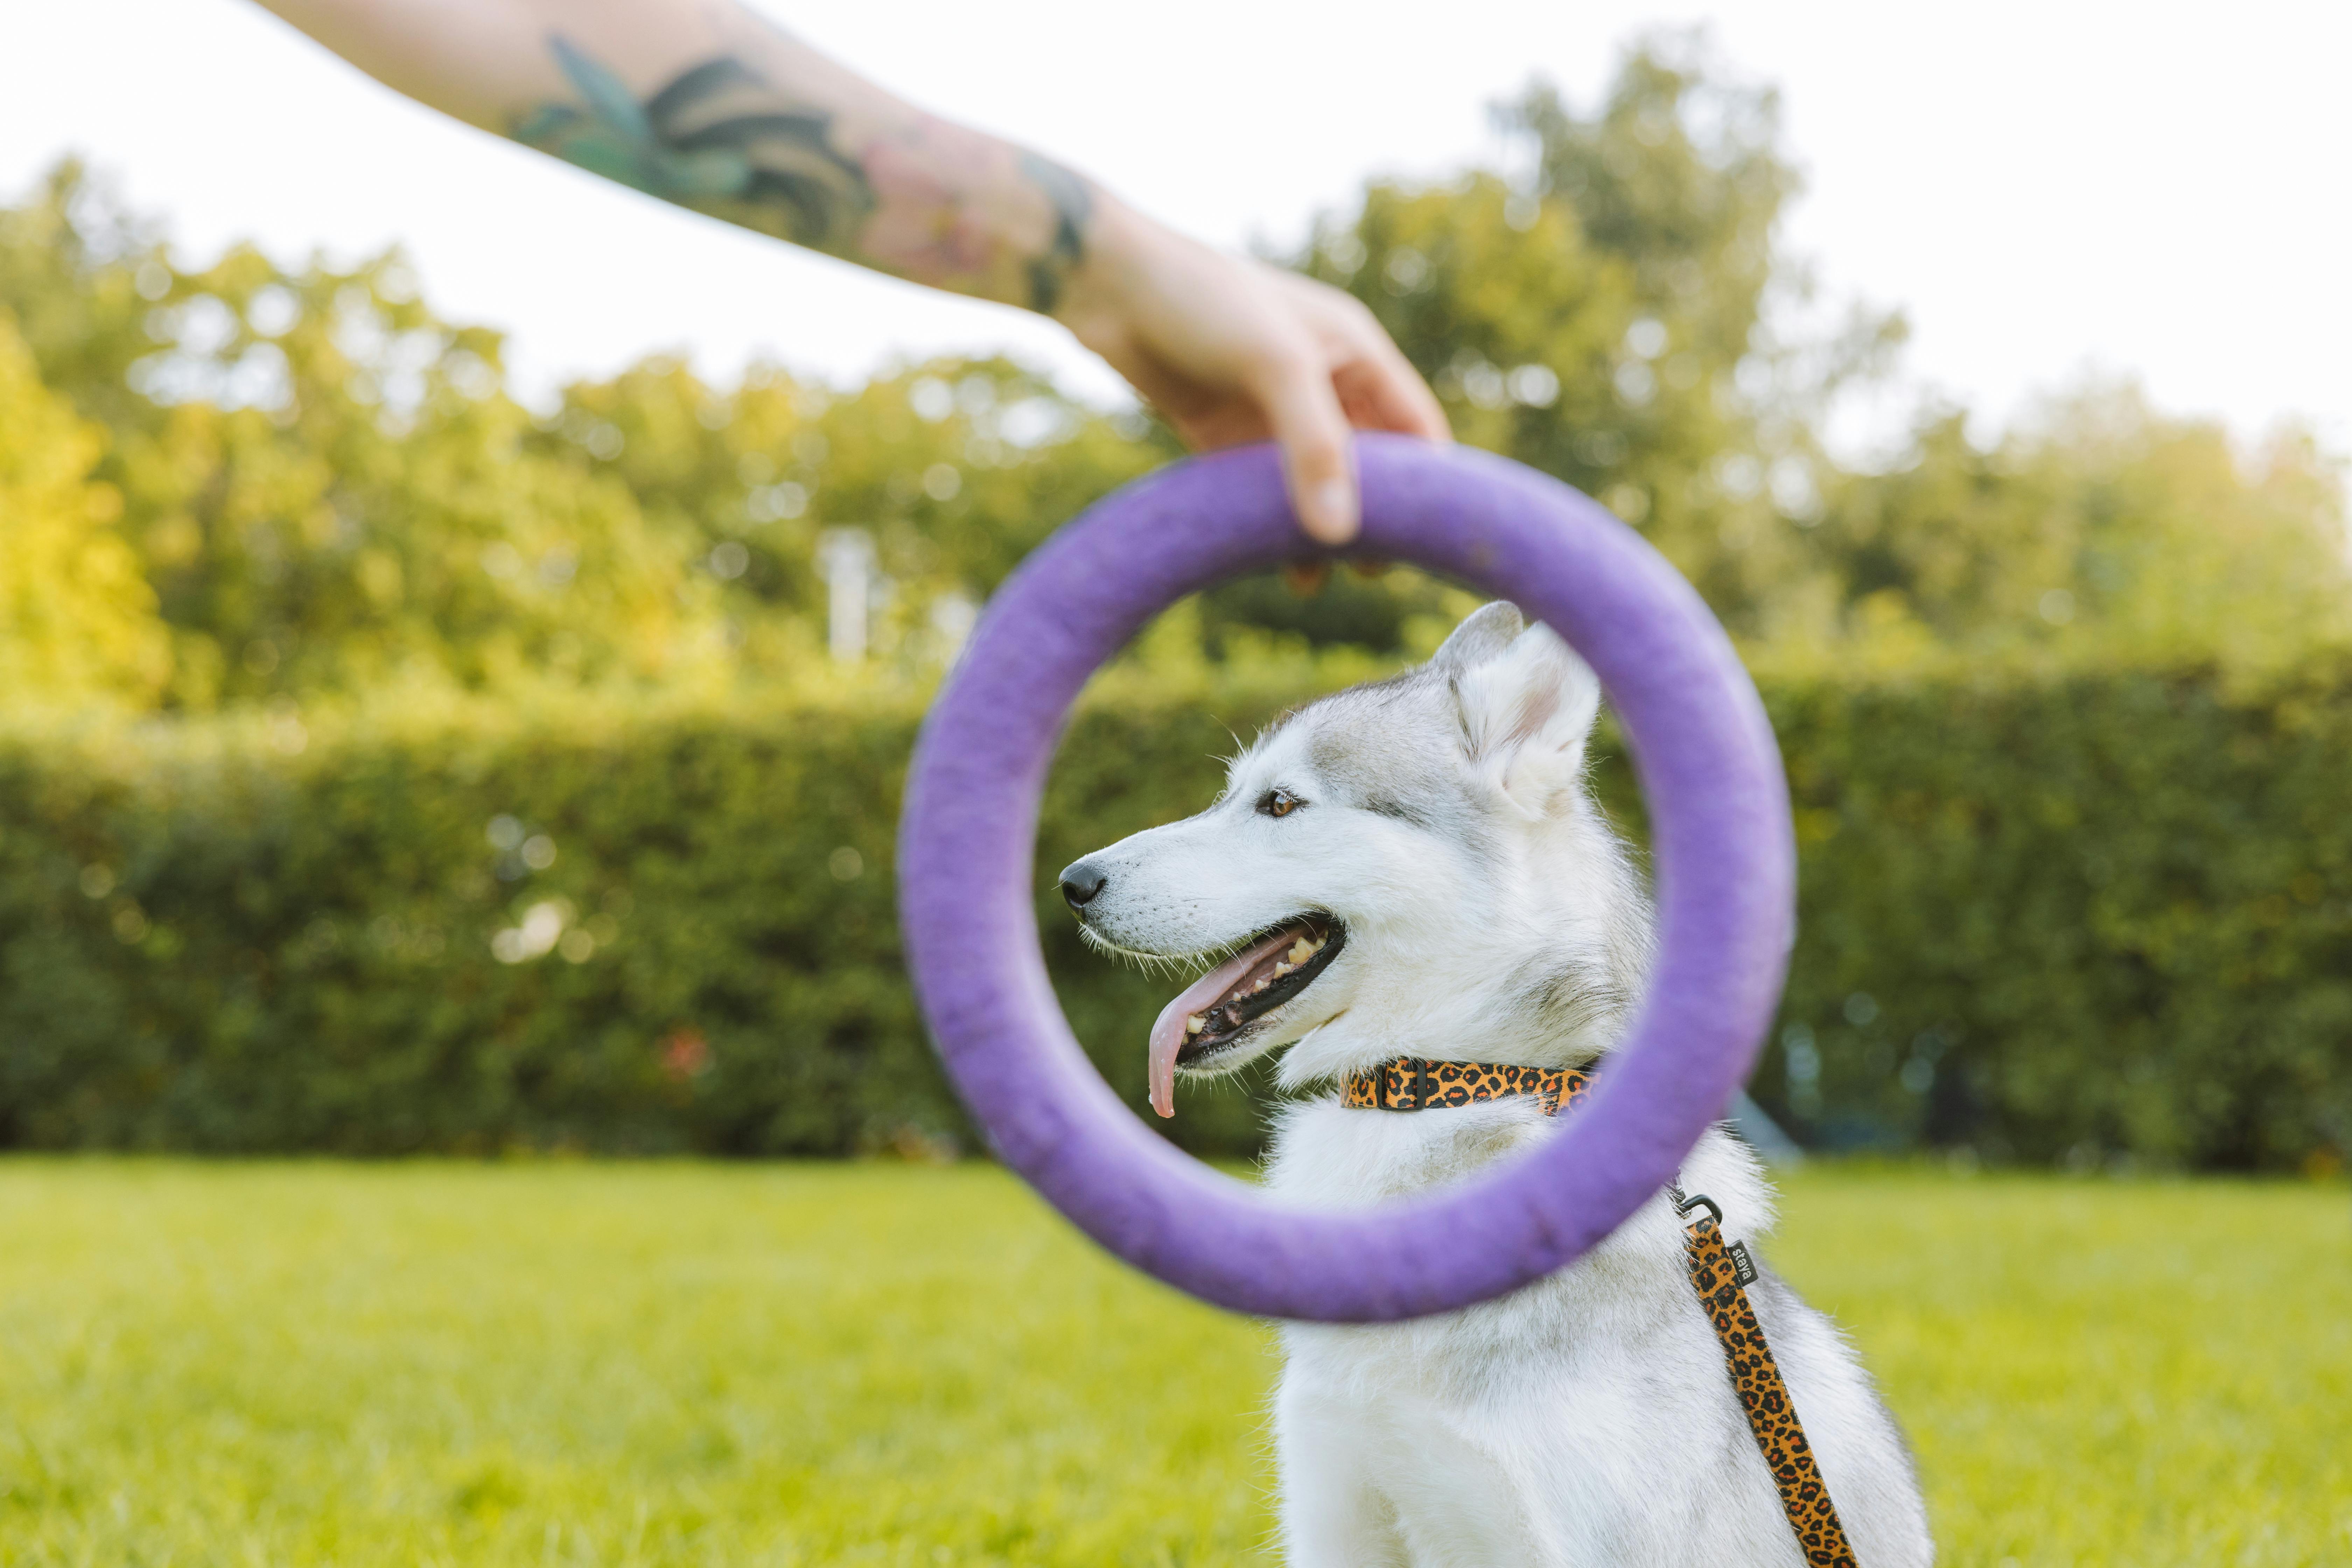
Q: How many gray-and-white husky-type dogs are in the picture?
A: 1